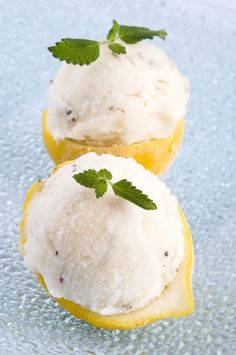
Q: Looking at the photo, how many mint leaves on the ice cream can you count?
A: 8